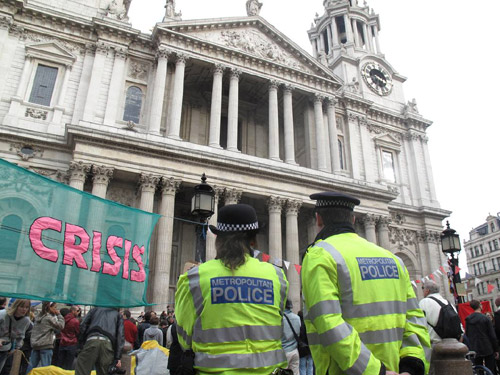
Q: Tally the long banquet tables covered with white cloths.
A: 0